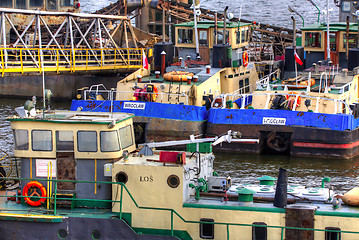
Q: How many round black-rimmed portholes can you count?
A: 2